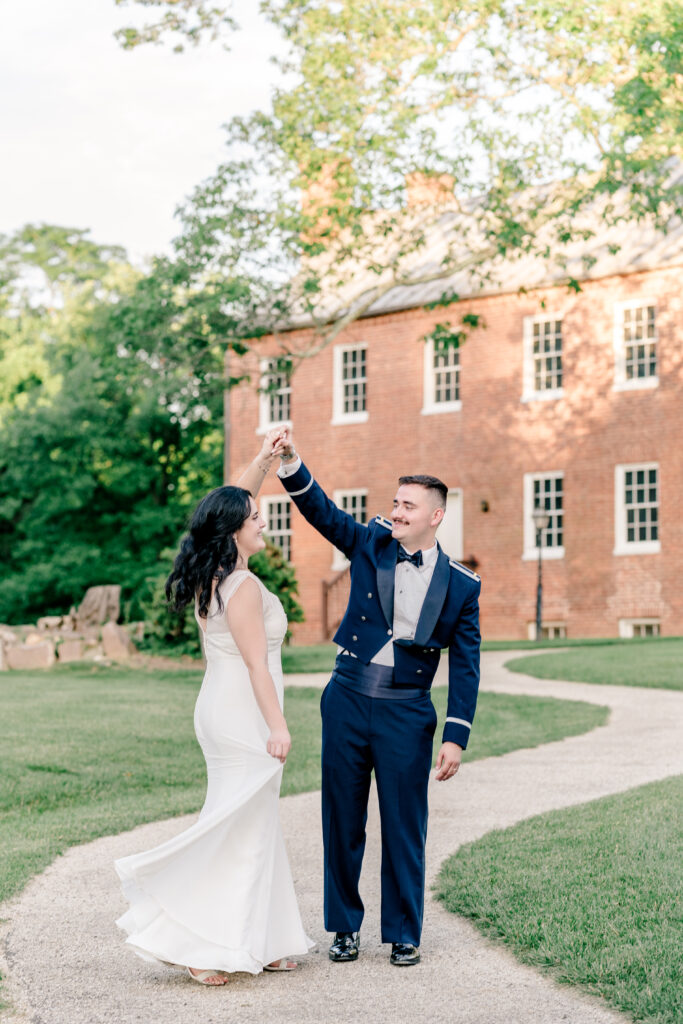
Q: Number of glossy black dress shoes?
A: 2